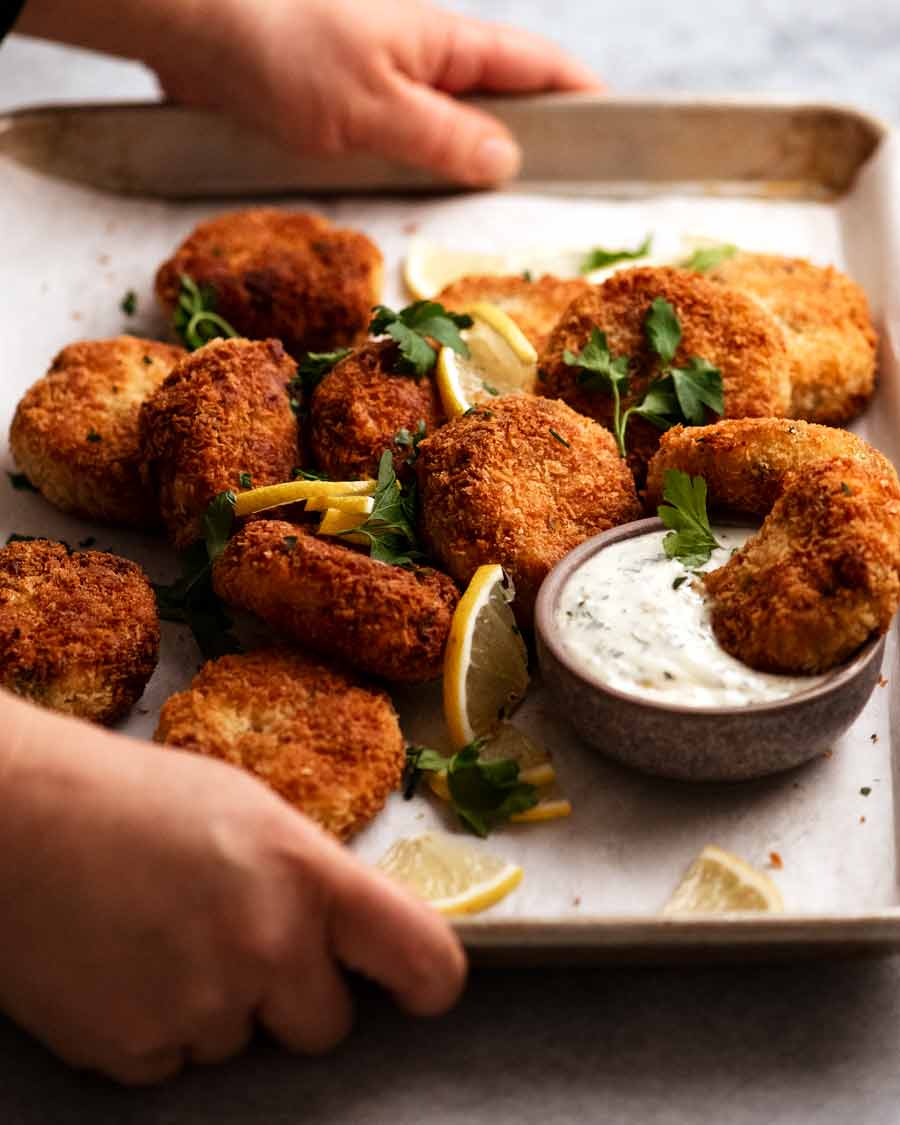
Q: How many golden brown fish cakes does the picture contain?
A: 13